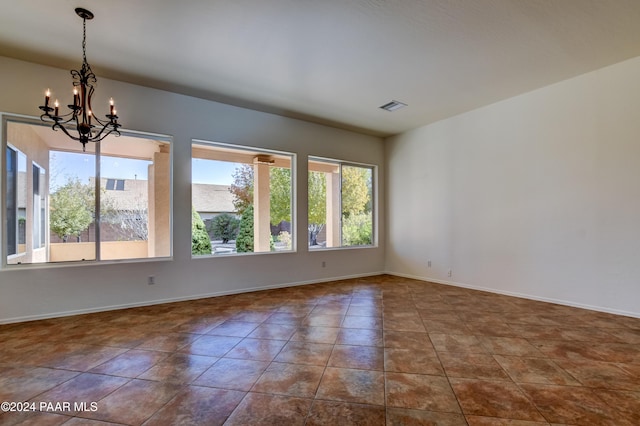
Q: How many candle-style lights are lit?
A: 6